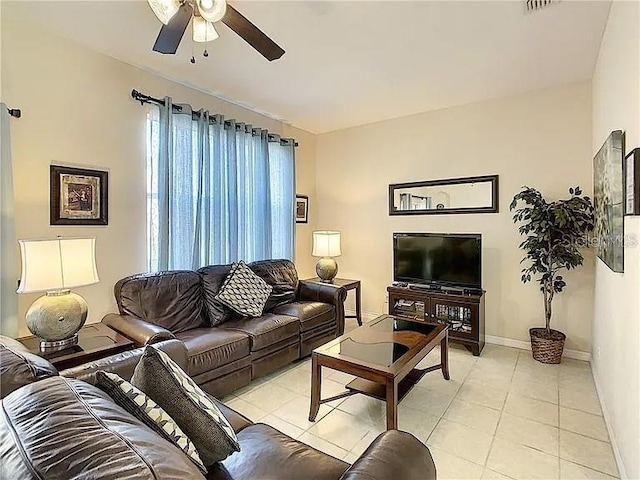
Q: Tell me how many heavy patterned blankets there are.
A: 0